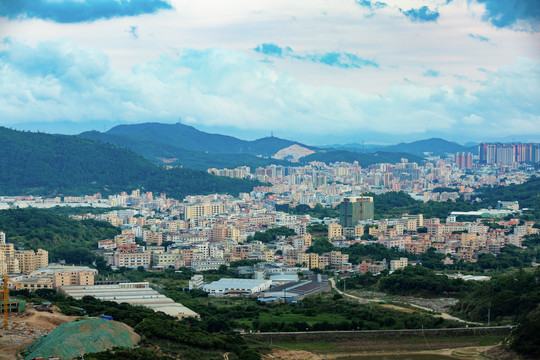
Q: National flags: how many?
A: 0